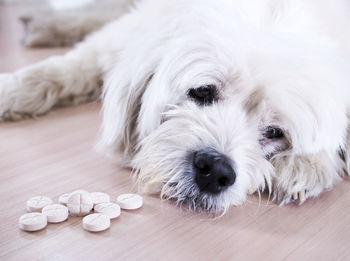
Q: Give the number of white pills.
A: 9